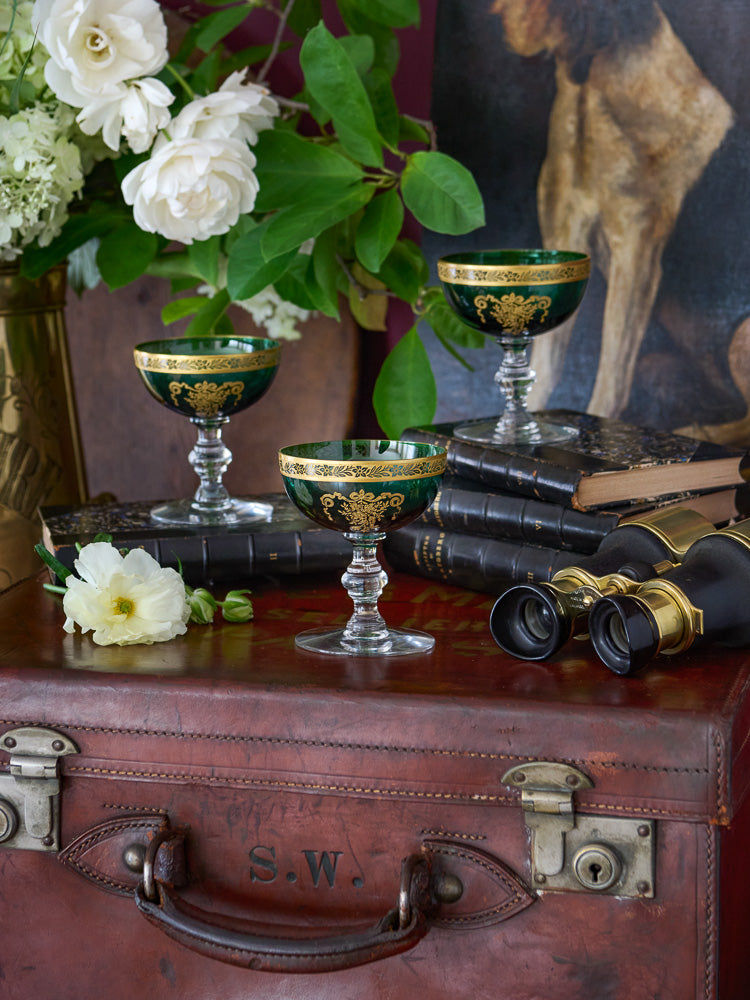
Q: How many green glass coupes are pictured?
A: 3